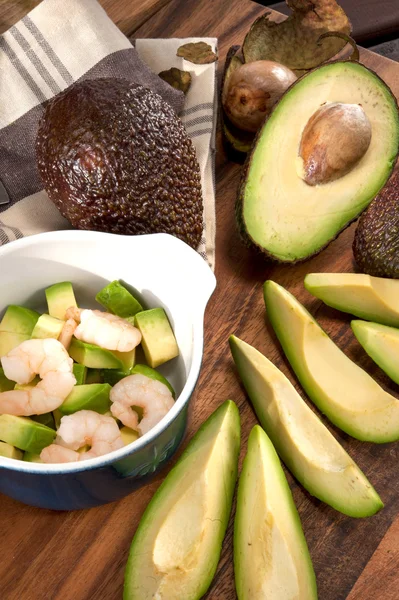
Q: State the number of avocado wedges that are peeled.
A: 6